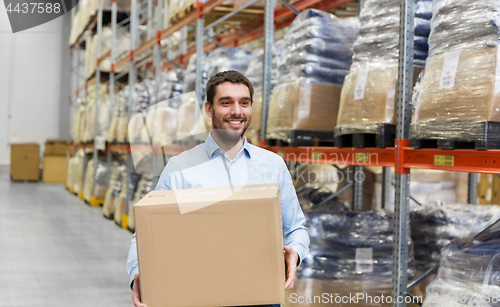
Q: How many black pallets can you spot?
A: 3